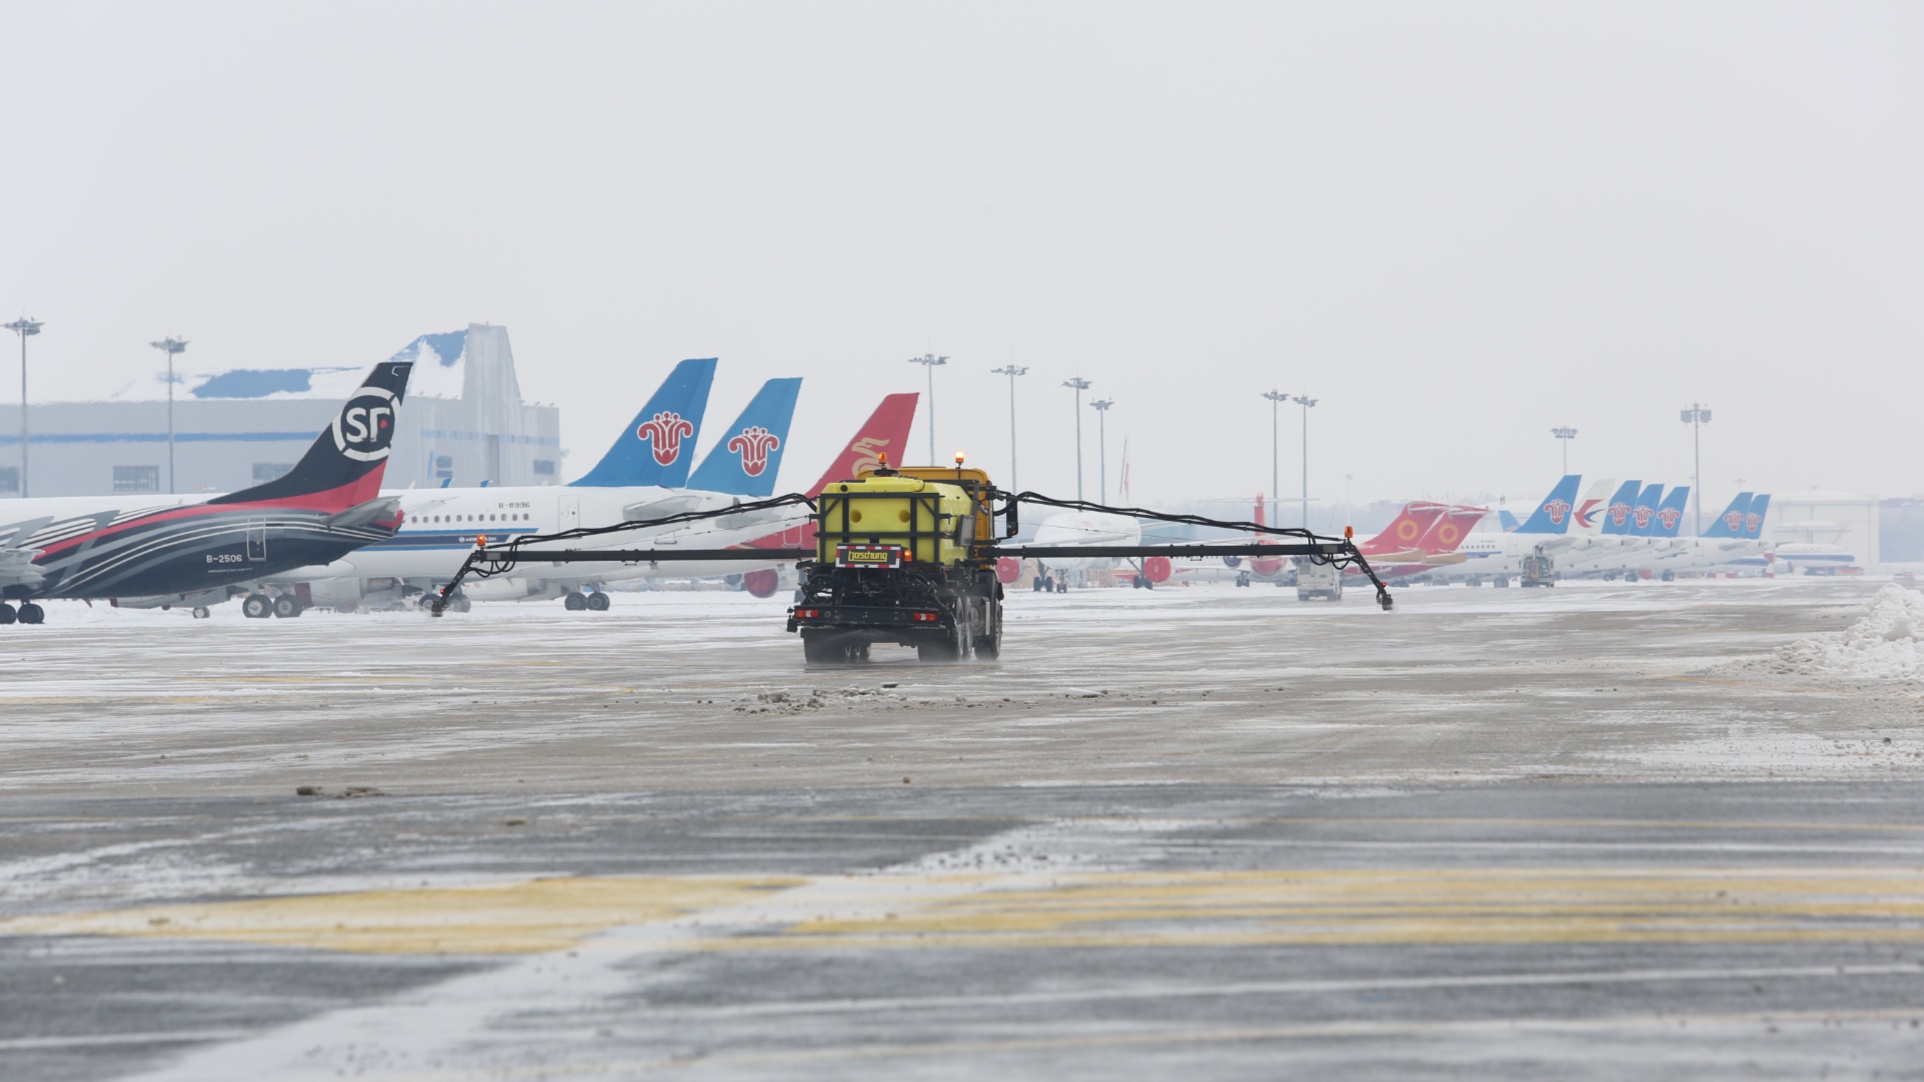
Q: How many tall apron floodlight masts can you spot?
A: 10